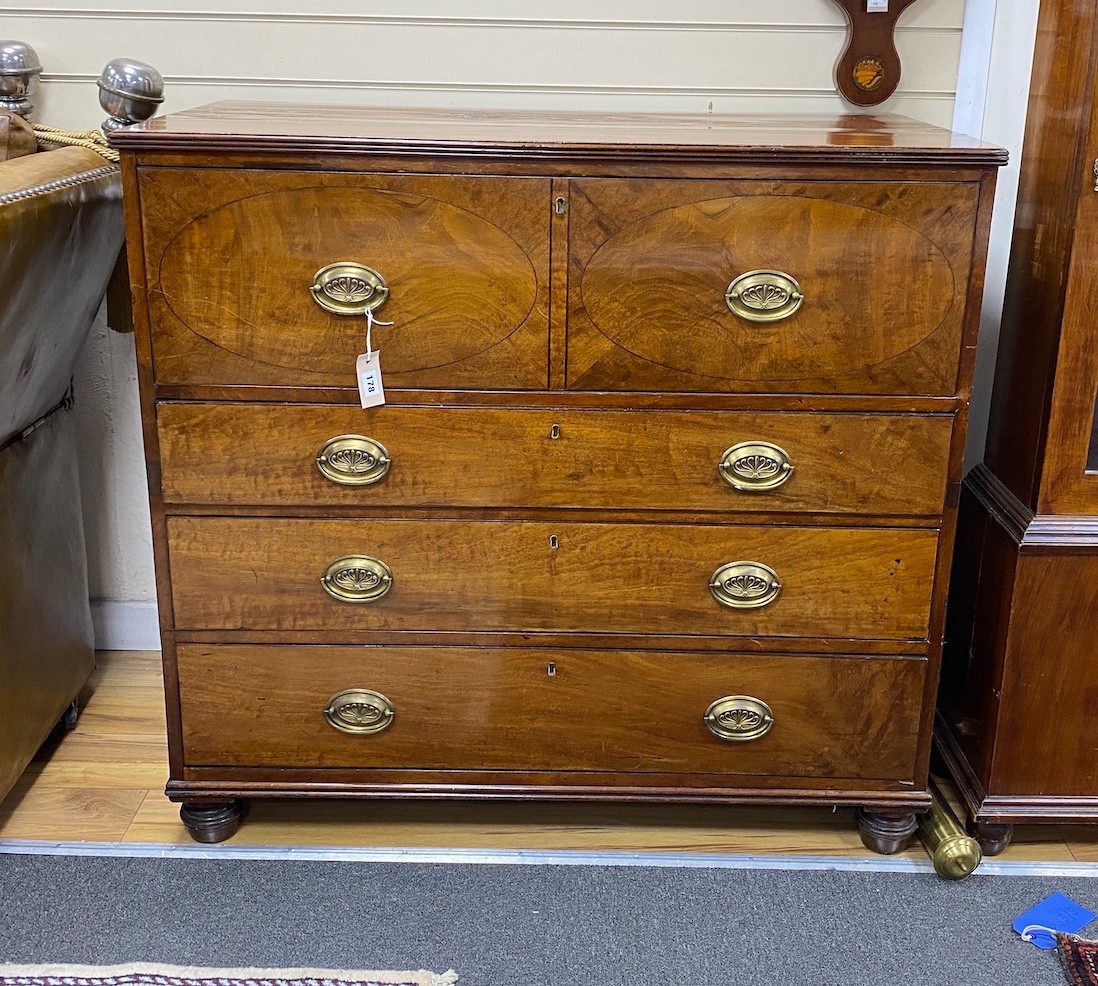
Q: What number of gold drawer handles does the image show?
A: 8